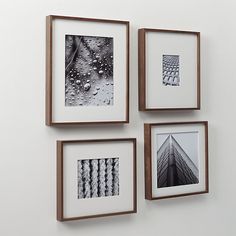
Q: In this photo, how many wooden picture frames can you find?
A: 4